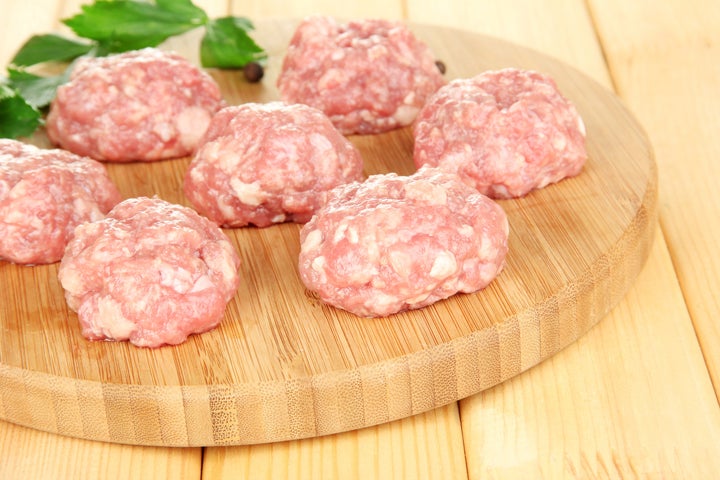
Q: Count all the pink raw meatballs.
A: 7